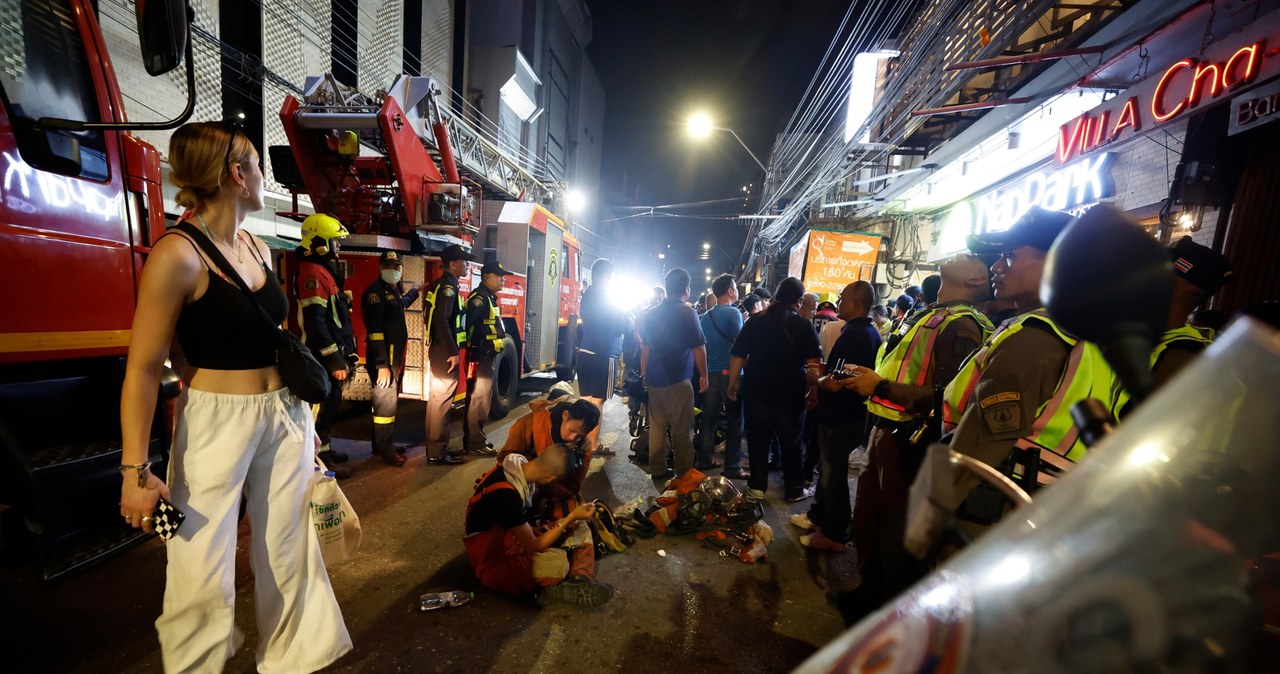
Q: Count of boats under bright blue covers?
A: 0